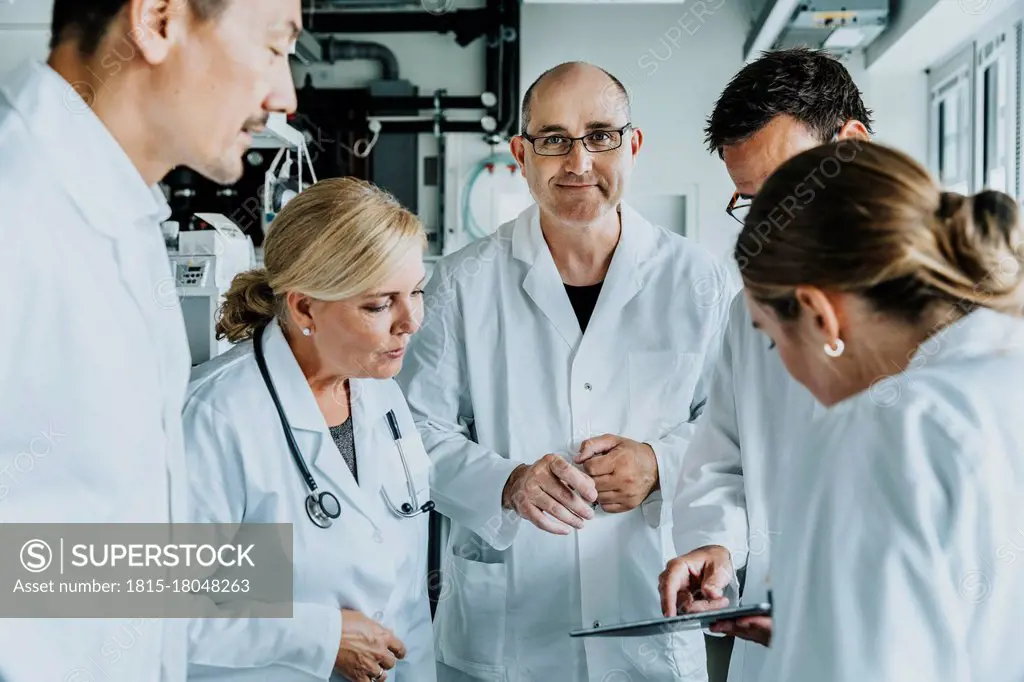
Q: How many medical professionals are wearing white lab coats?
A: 5